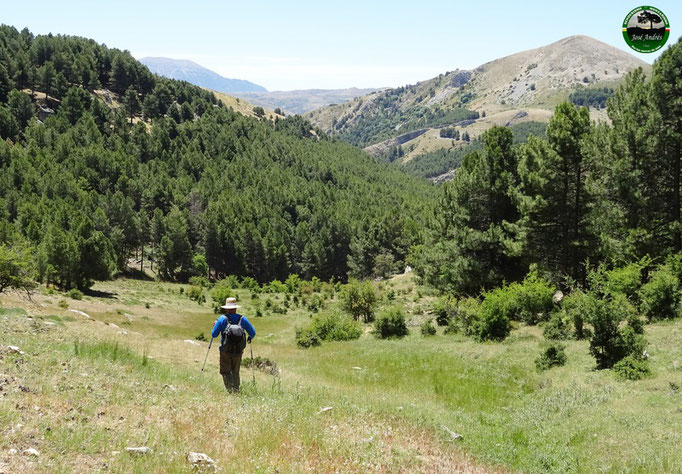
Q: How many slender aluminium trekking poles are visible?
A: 2